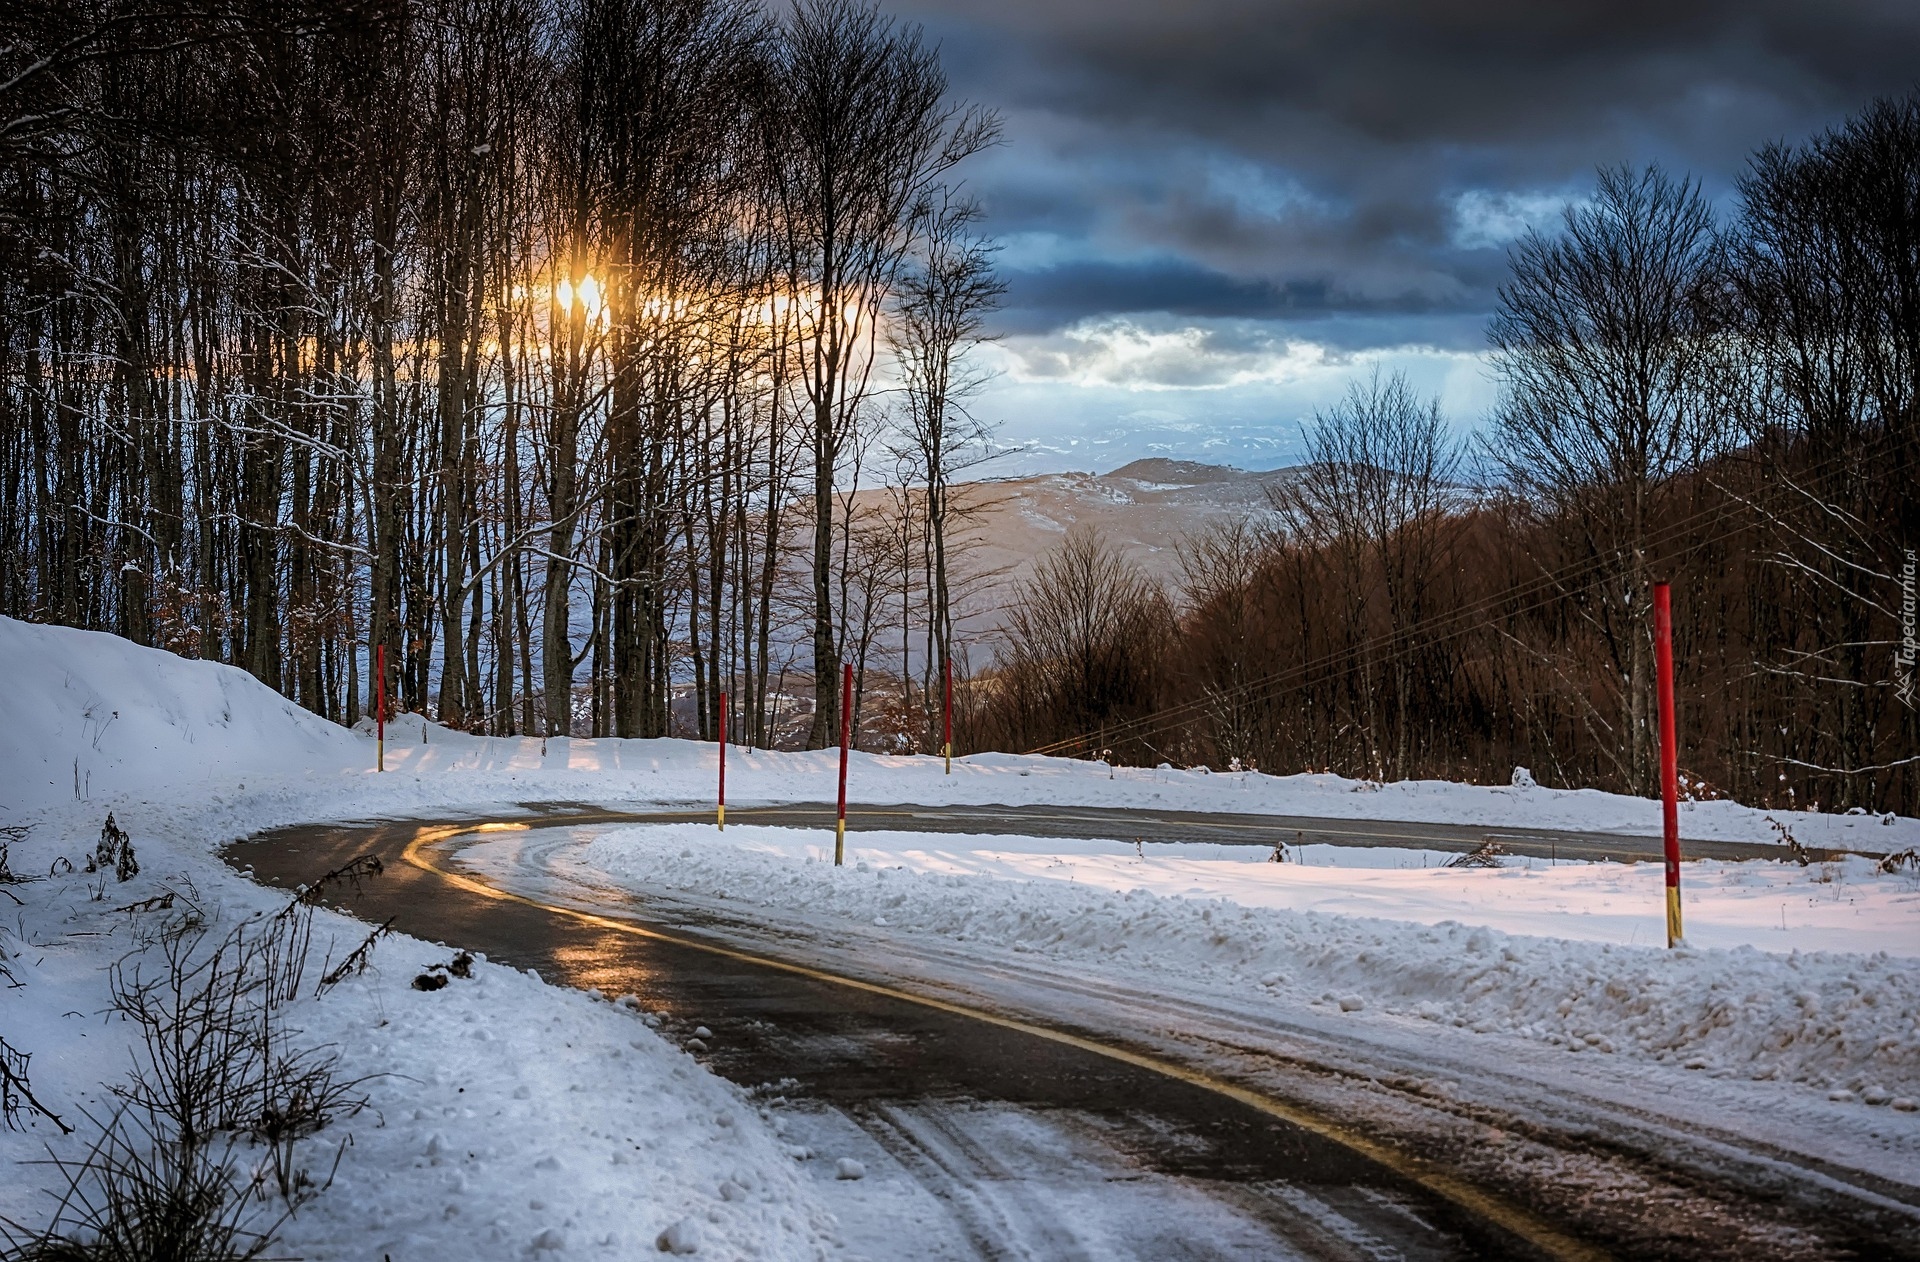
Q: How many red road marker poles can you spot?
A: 5